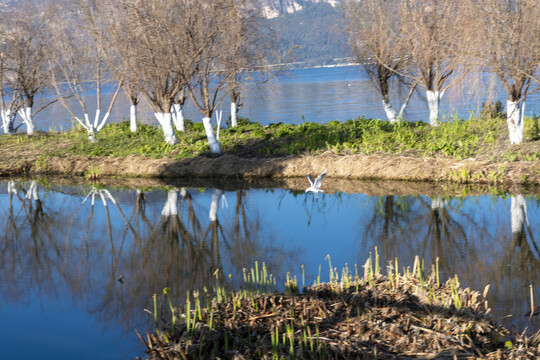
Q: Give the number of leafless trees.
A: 11